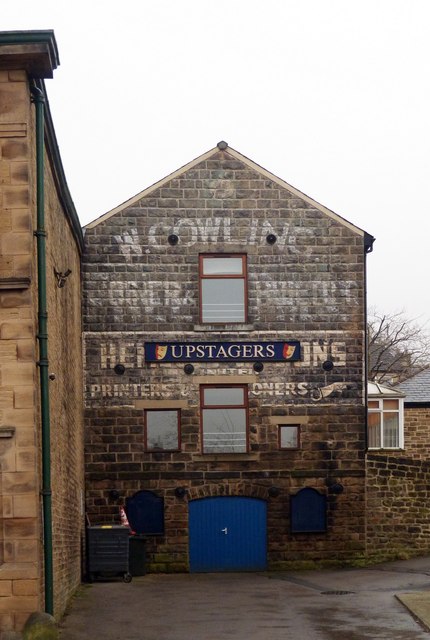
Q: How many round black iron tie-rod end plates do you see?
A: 10